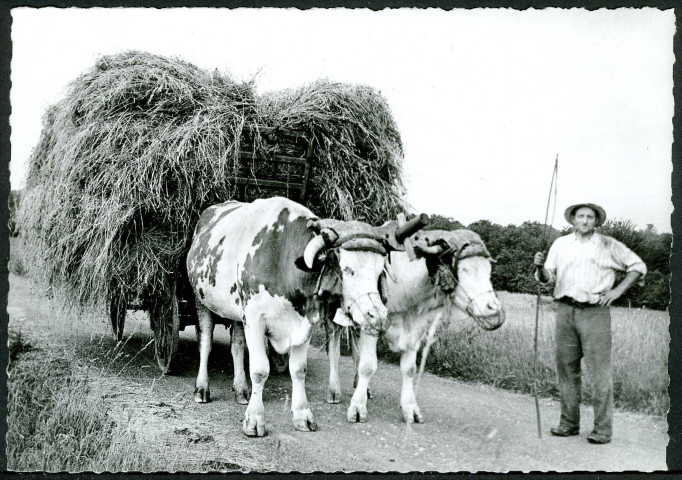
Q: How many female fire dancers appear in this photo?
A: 0